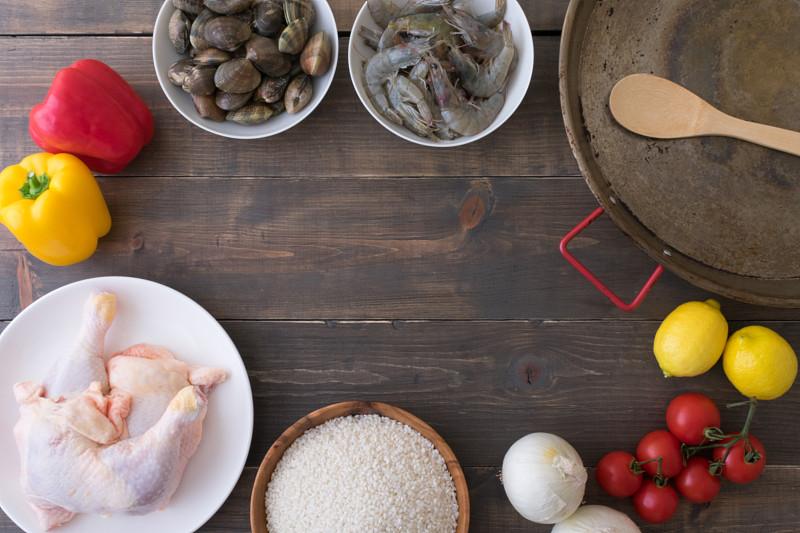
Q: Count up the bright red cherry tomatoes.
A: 6